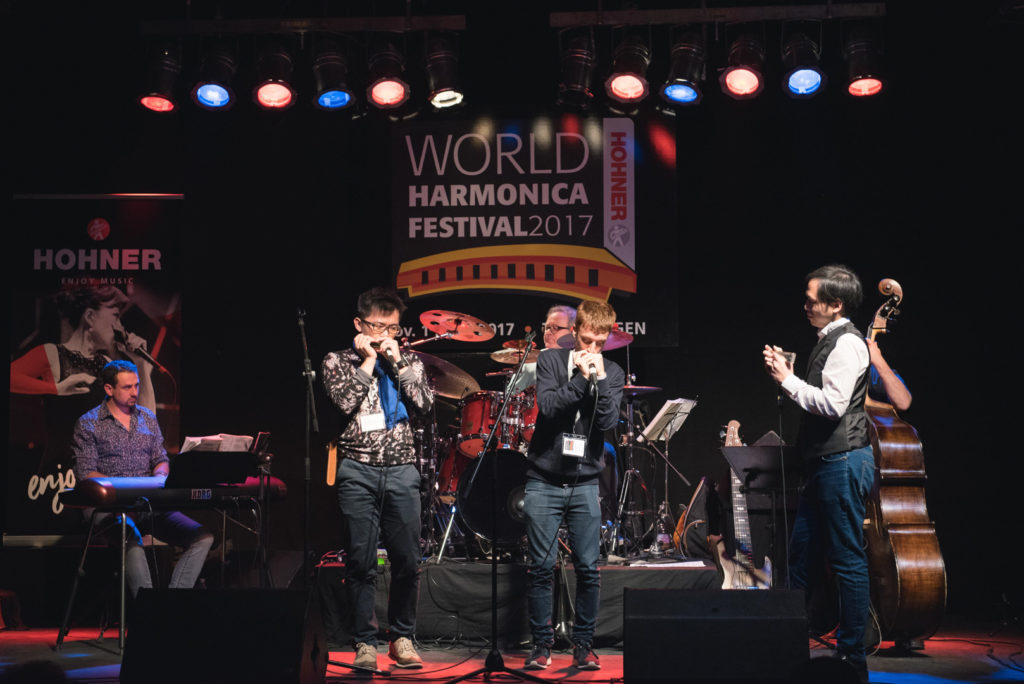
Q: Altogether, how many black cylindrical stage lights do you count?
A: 12